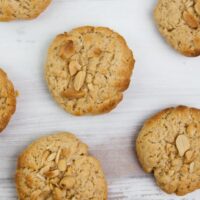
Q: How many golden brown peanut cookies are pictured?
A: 6